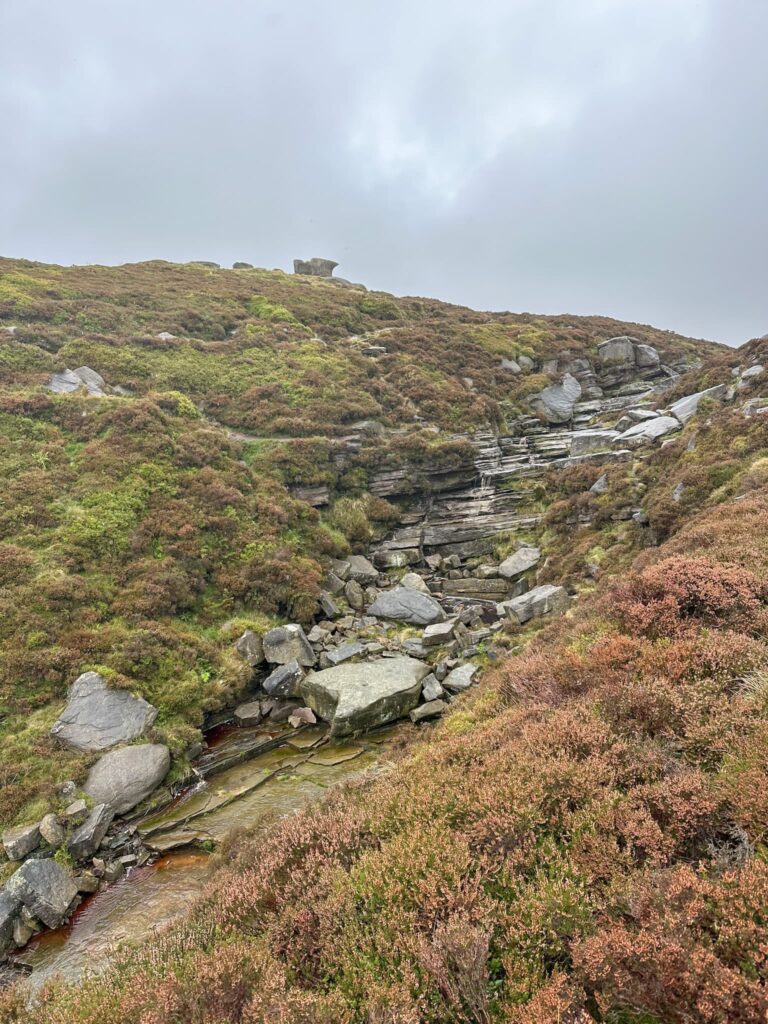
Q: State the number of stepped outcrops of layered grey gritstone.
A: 1